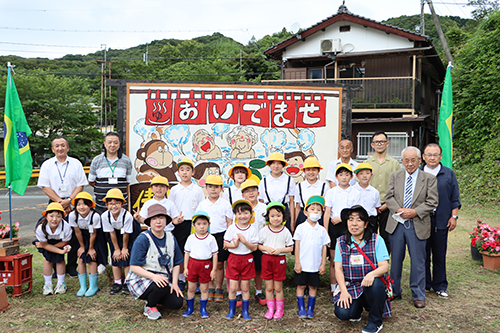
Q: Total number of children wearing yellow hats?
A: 12